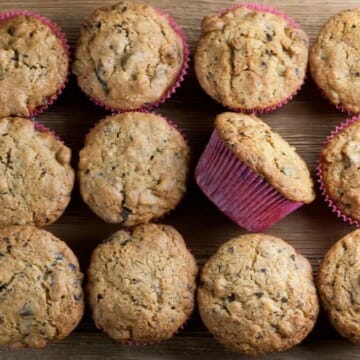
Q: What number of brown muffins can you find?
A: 12